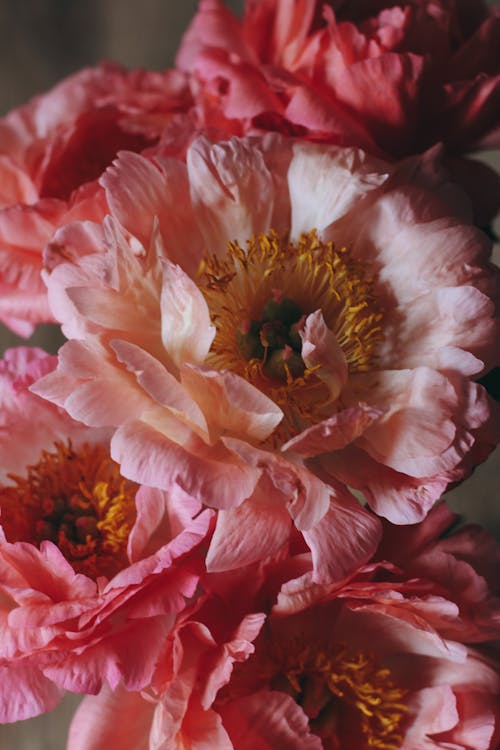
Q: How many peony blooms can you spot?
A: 5